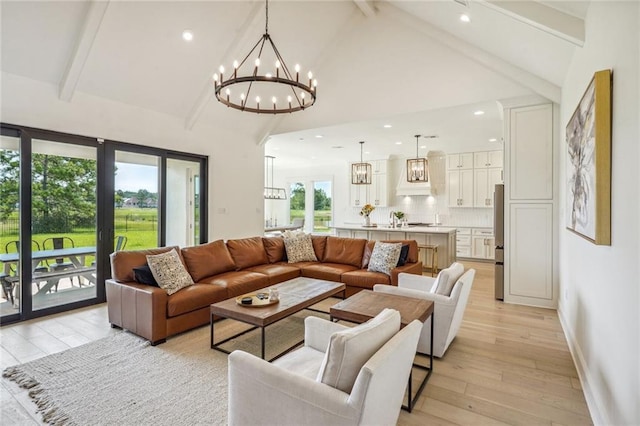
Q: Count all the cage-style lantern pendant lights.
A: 2